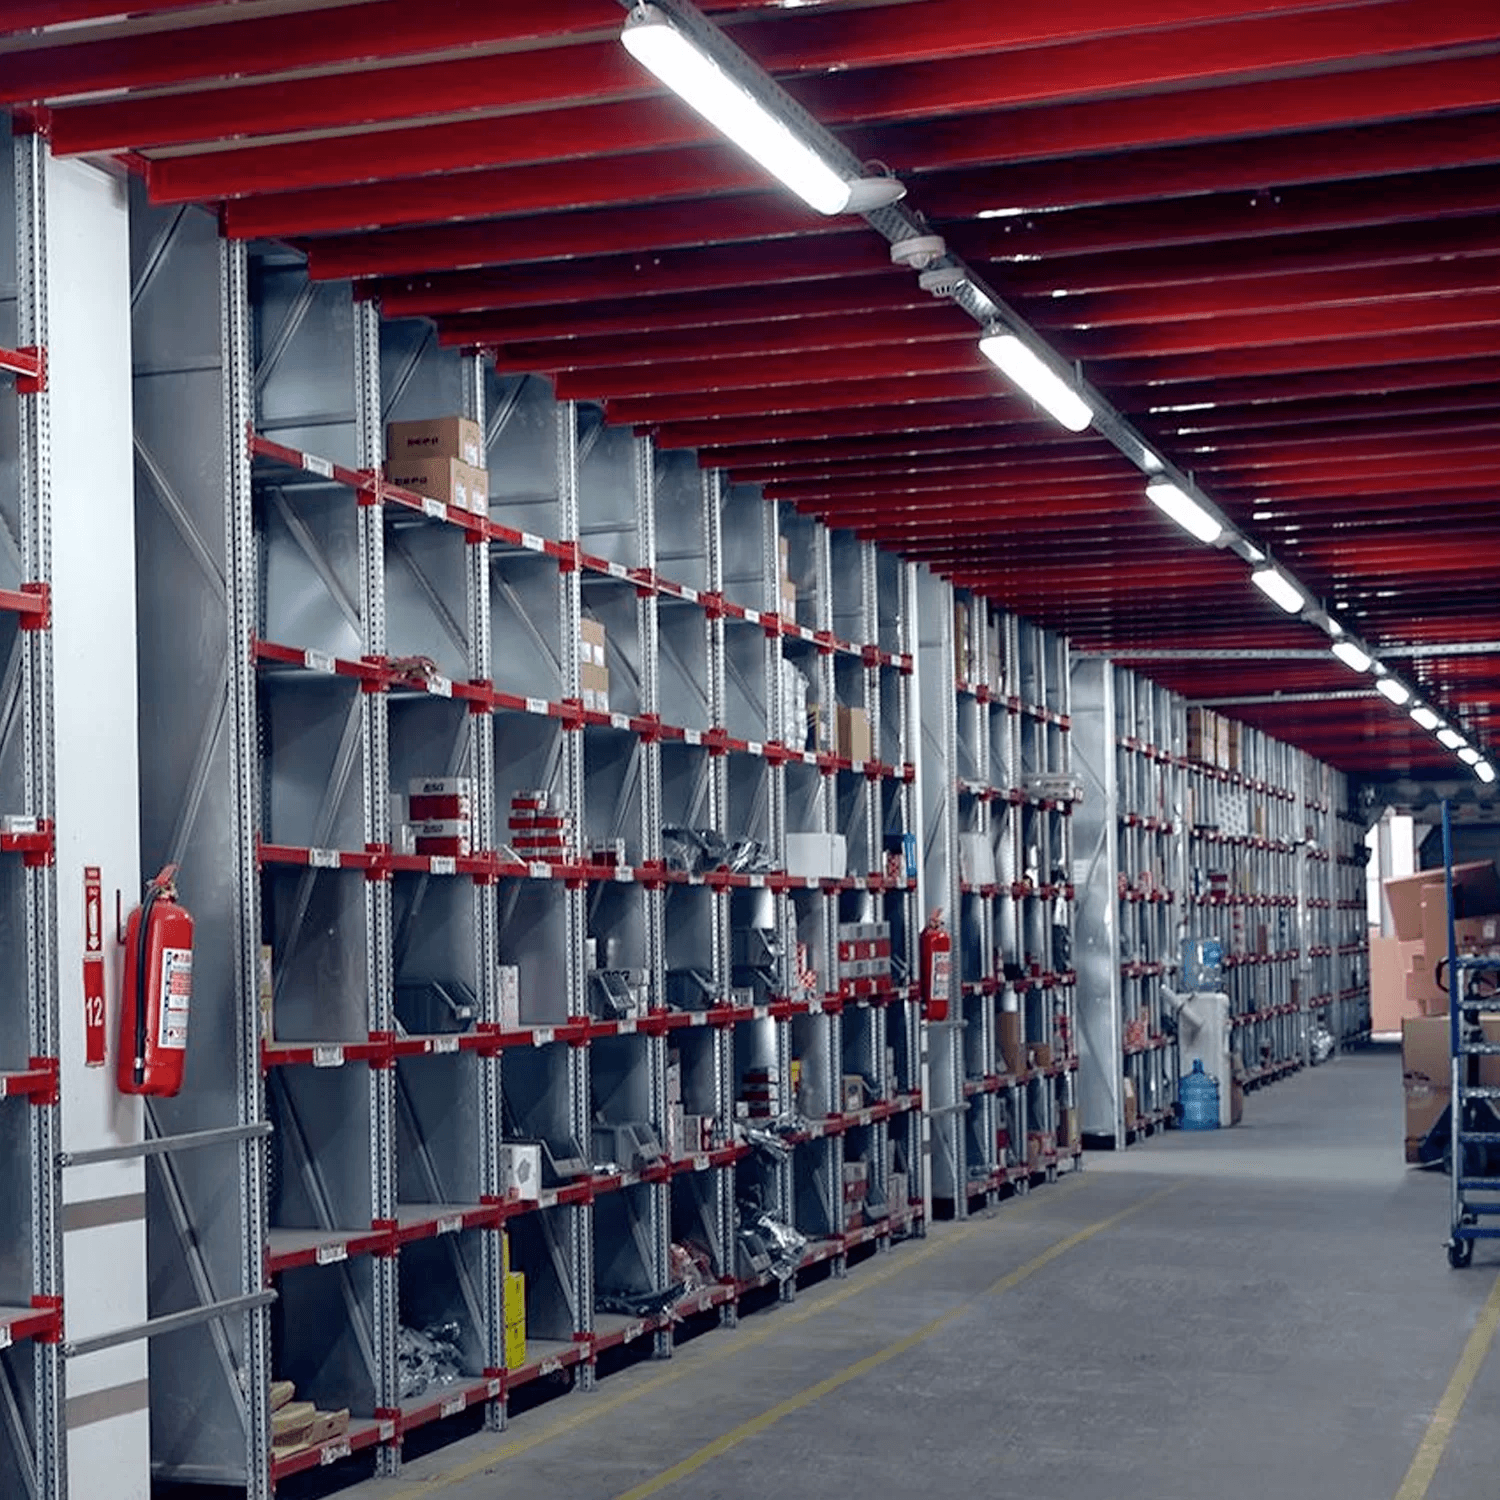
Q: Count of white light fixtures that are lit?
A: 10